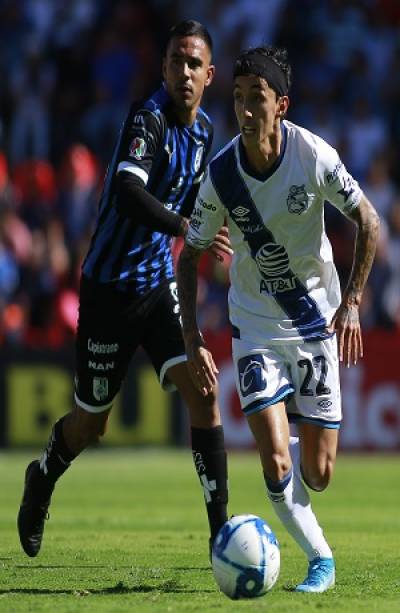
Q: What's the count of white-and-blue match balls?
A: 1